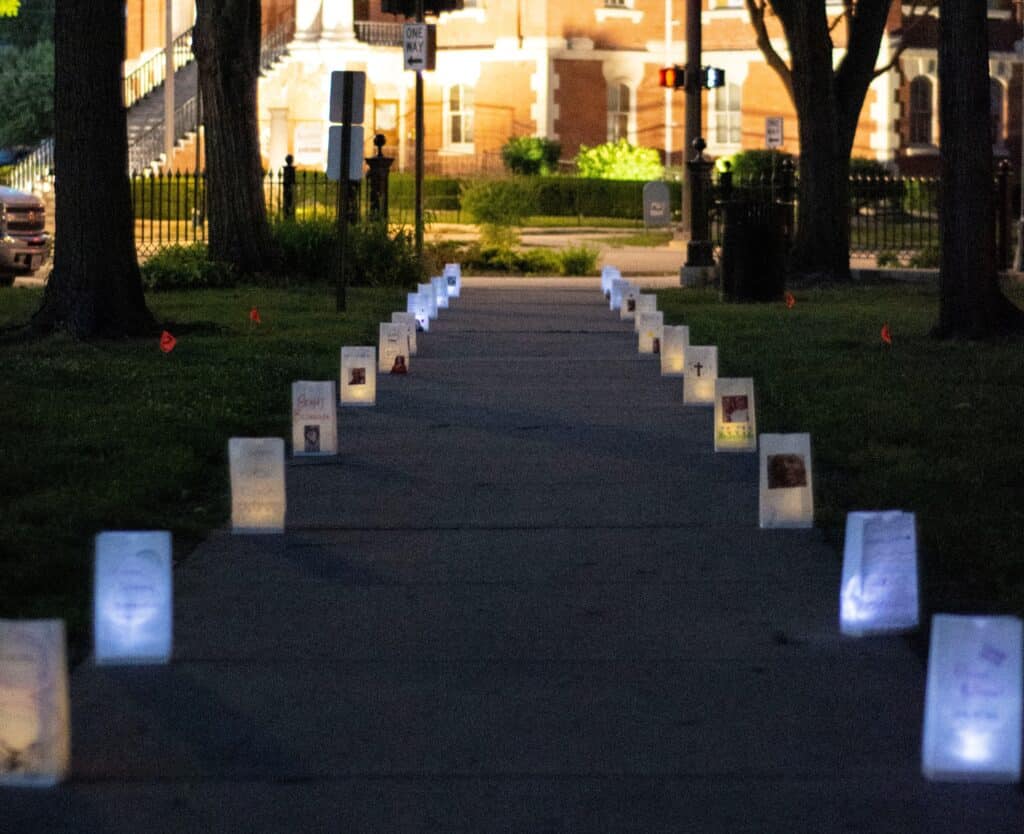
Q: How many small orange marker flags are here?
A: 4